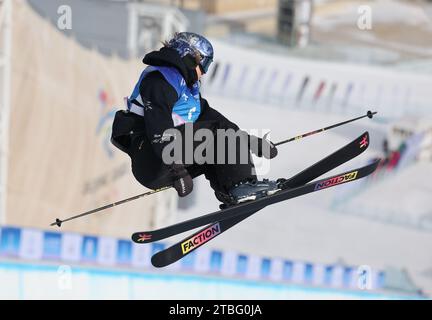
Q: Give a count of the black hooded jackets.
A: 1